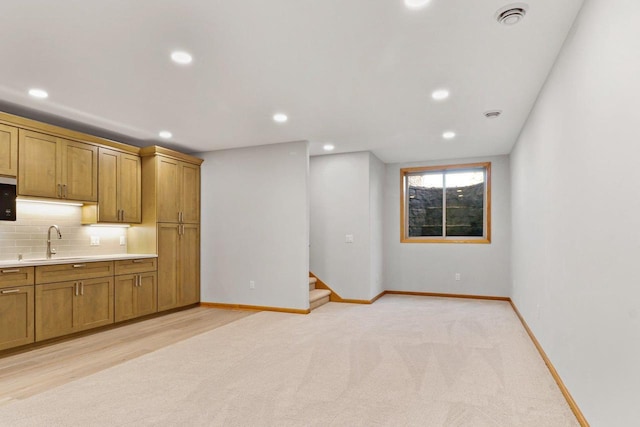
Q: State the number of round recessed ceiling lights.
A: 8